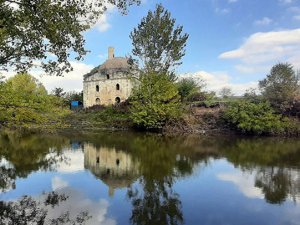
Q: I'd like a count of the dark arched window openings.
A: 5